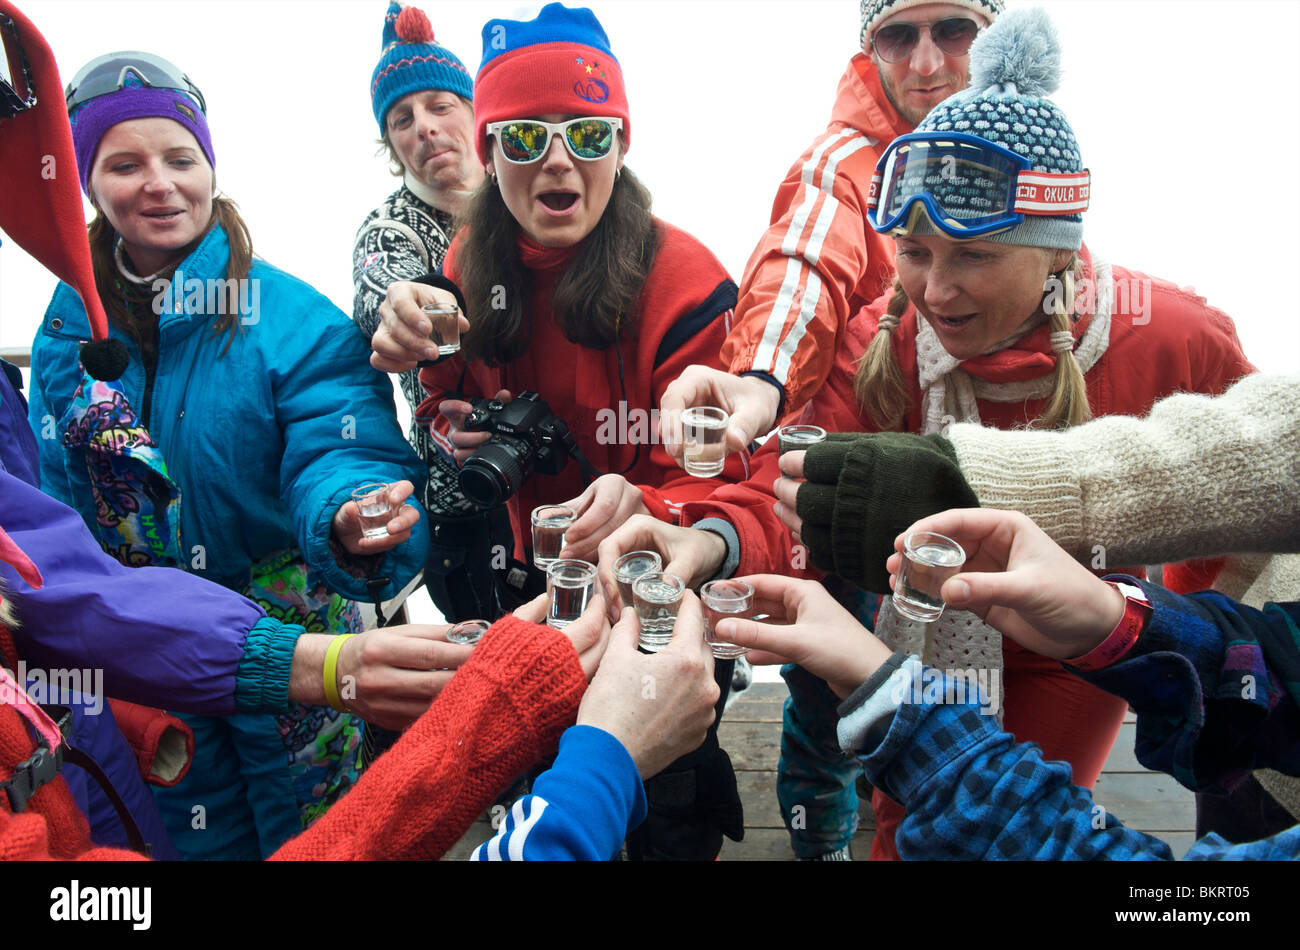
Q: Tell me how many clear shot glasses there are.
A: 11